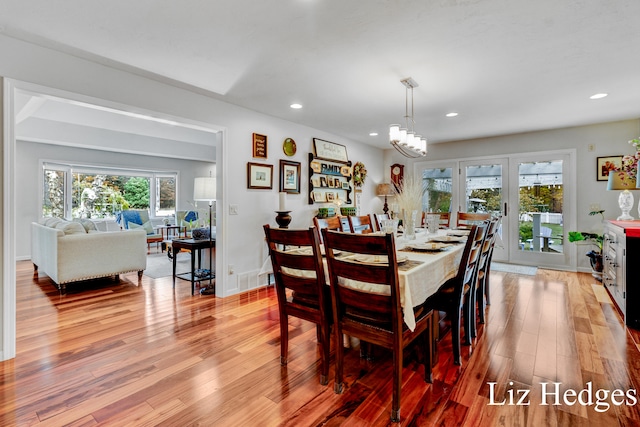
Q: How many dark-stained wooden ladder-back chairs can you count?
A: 10